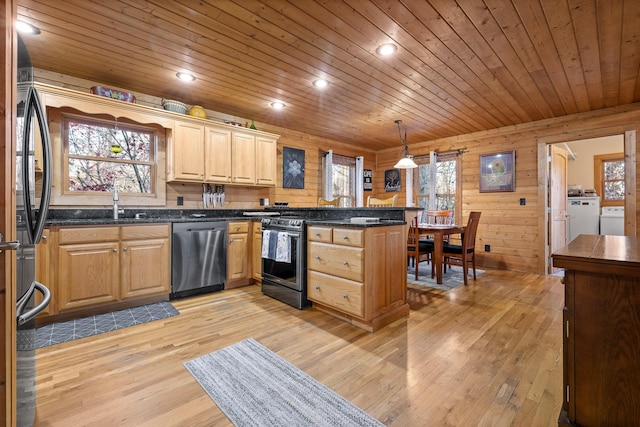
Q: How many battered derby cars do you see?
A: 0